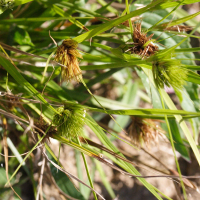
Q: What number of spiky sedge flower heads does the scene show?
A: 5